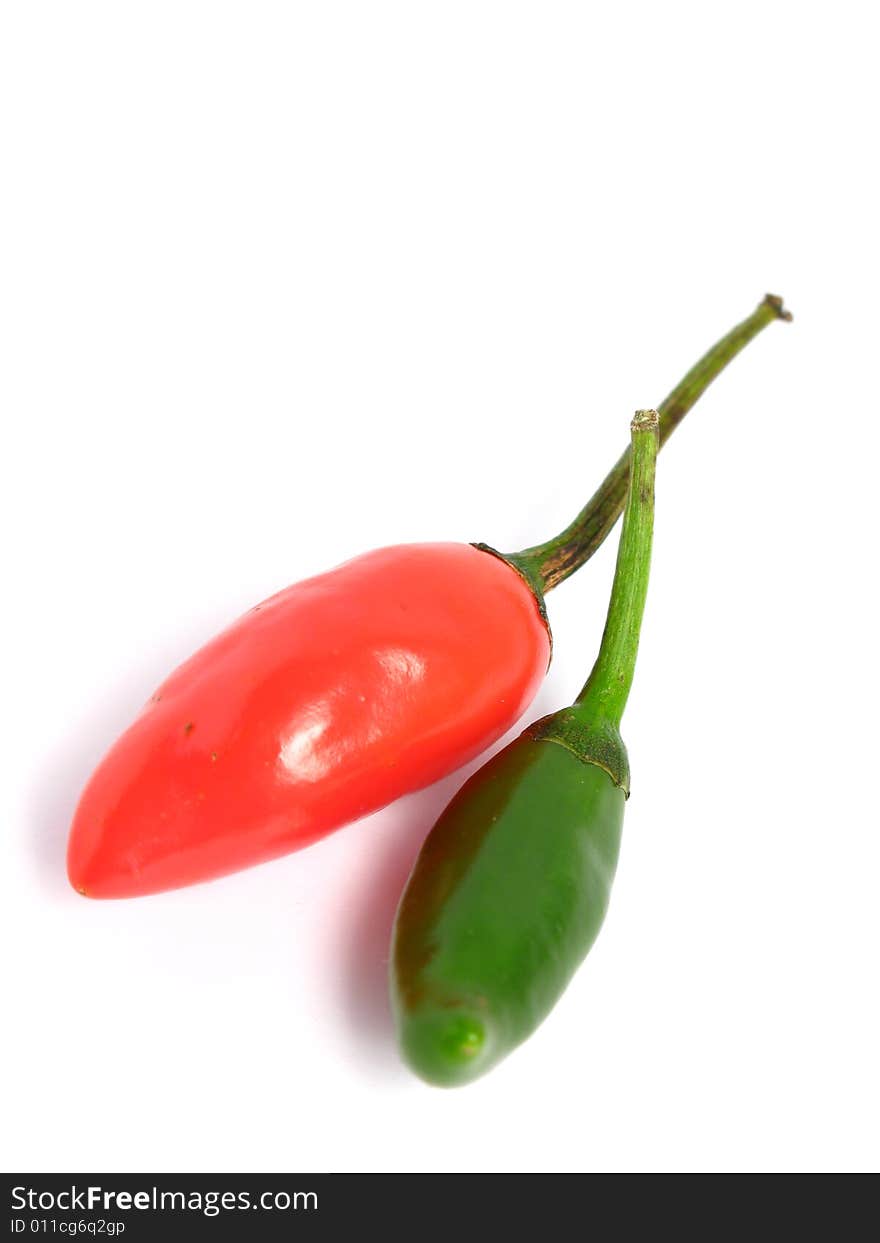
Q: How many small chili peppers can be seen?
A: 2